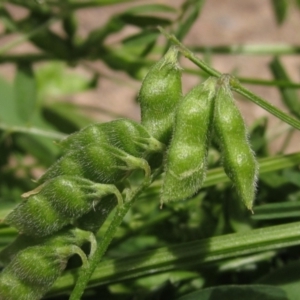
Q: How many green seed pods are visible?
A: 8